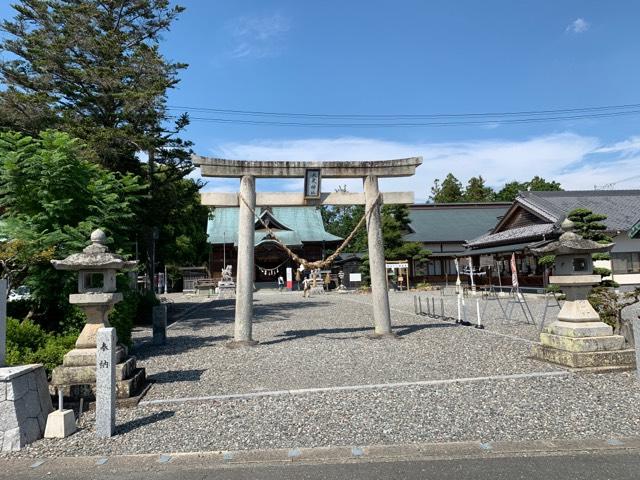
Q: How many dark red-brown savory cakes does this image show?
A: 0